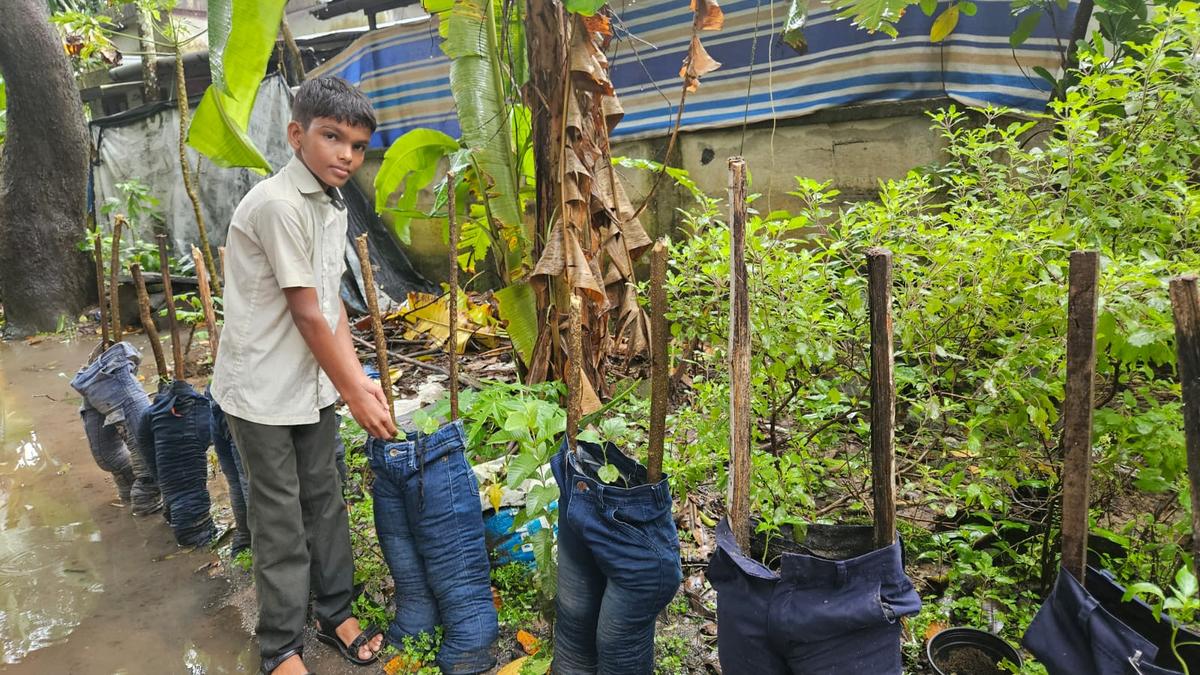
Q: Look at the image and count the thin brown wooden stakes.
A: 14